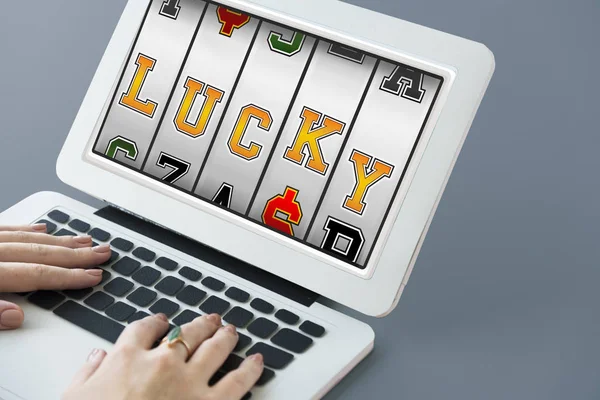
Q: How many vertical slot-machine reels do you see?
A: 5